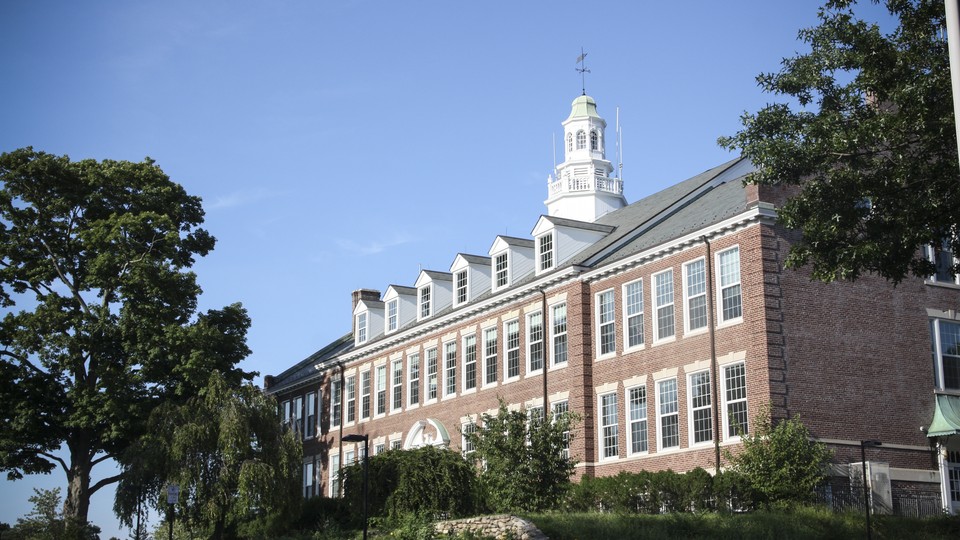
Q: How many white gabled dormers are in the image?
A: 6